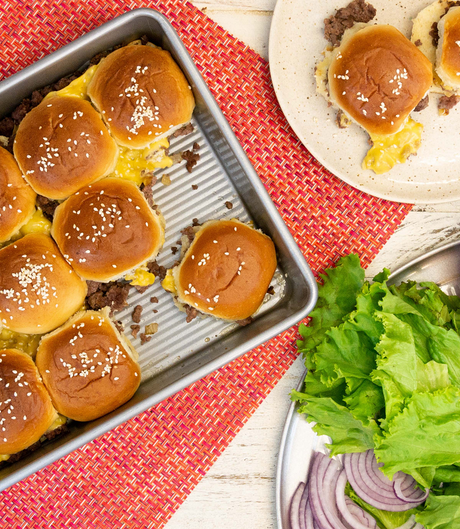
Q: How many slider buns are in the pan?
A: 8